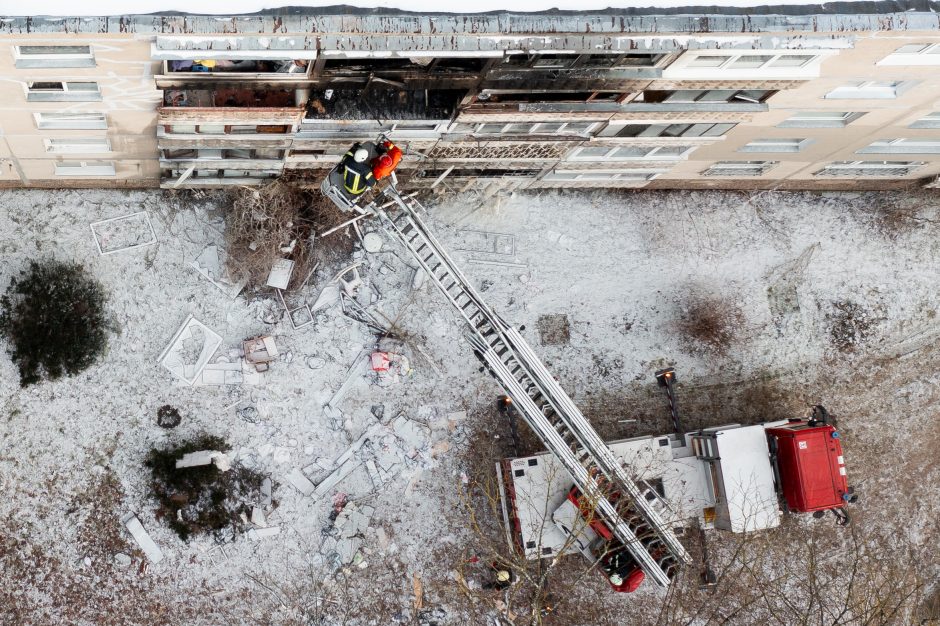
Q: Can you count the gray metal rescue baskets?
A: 1